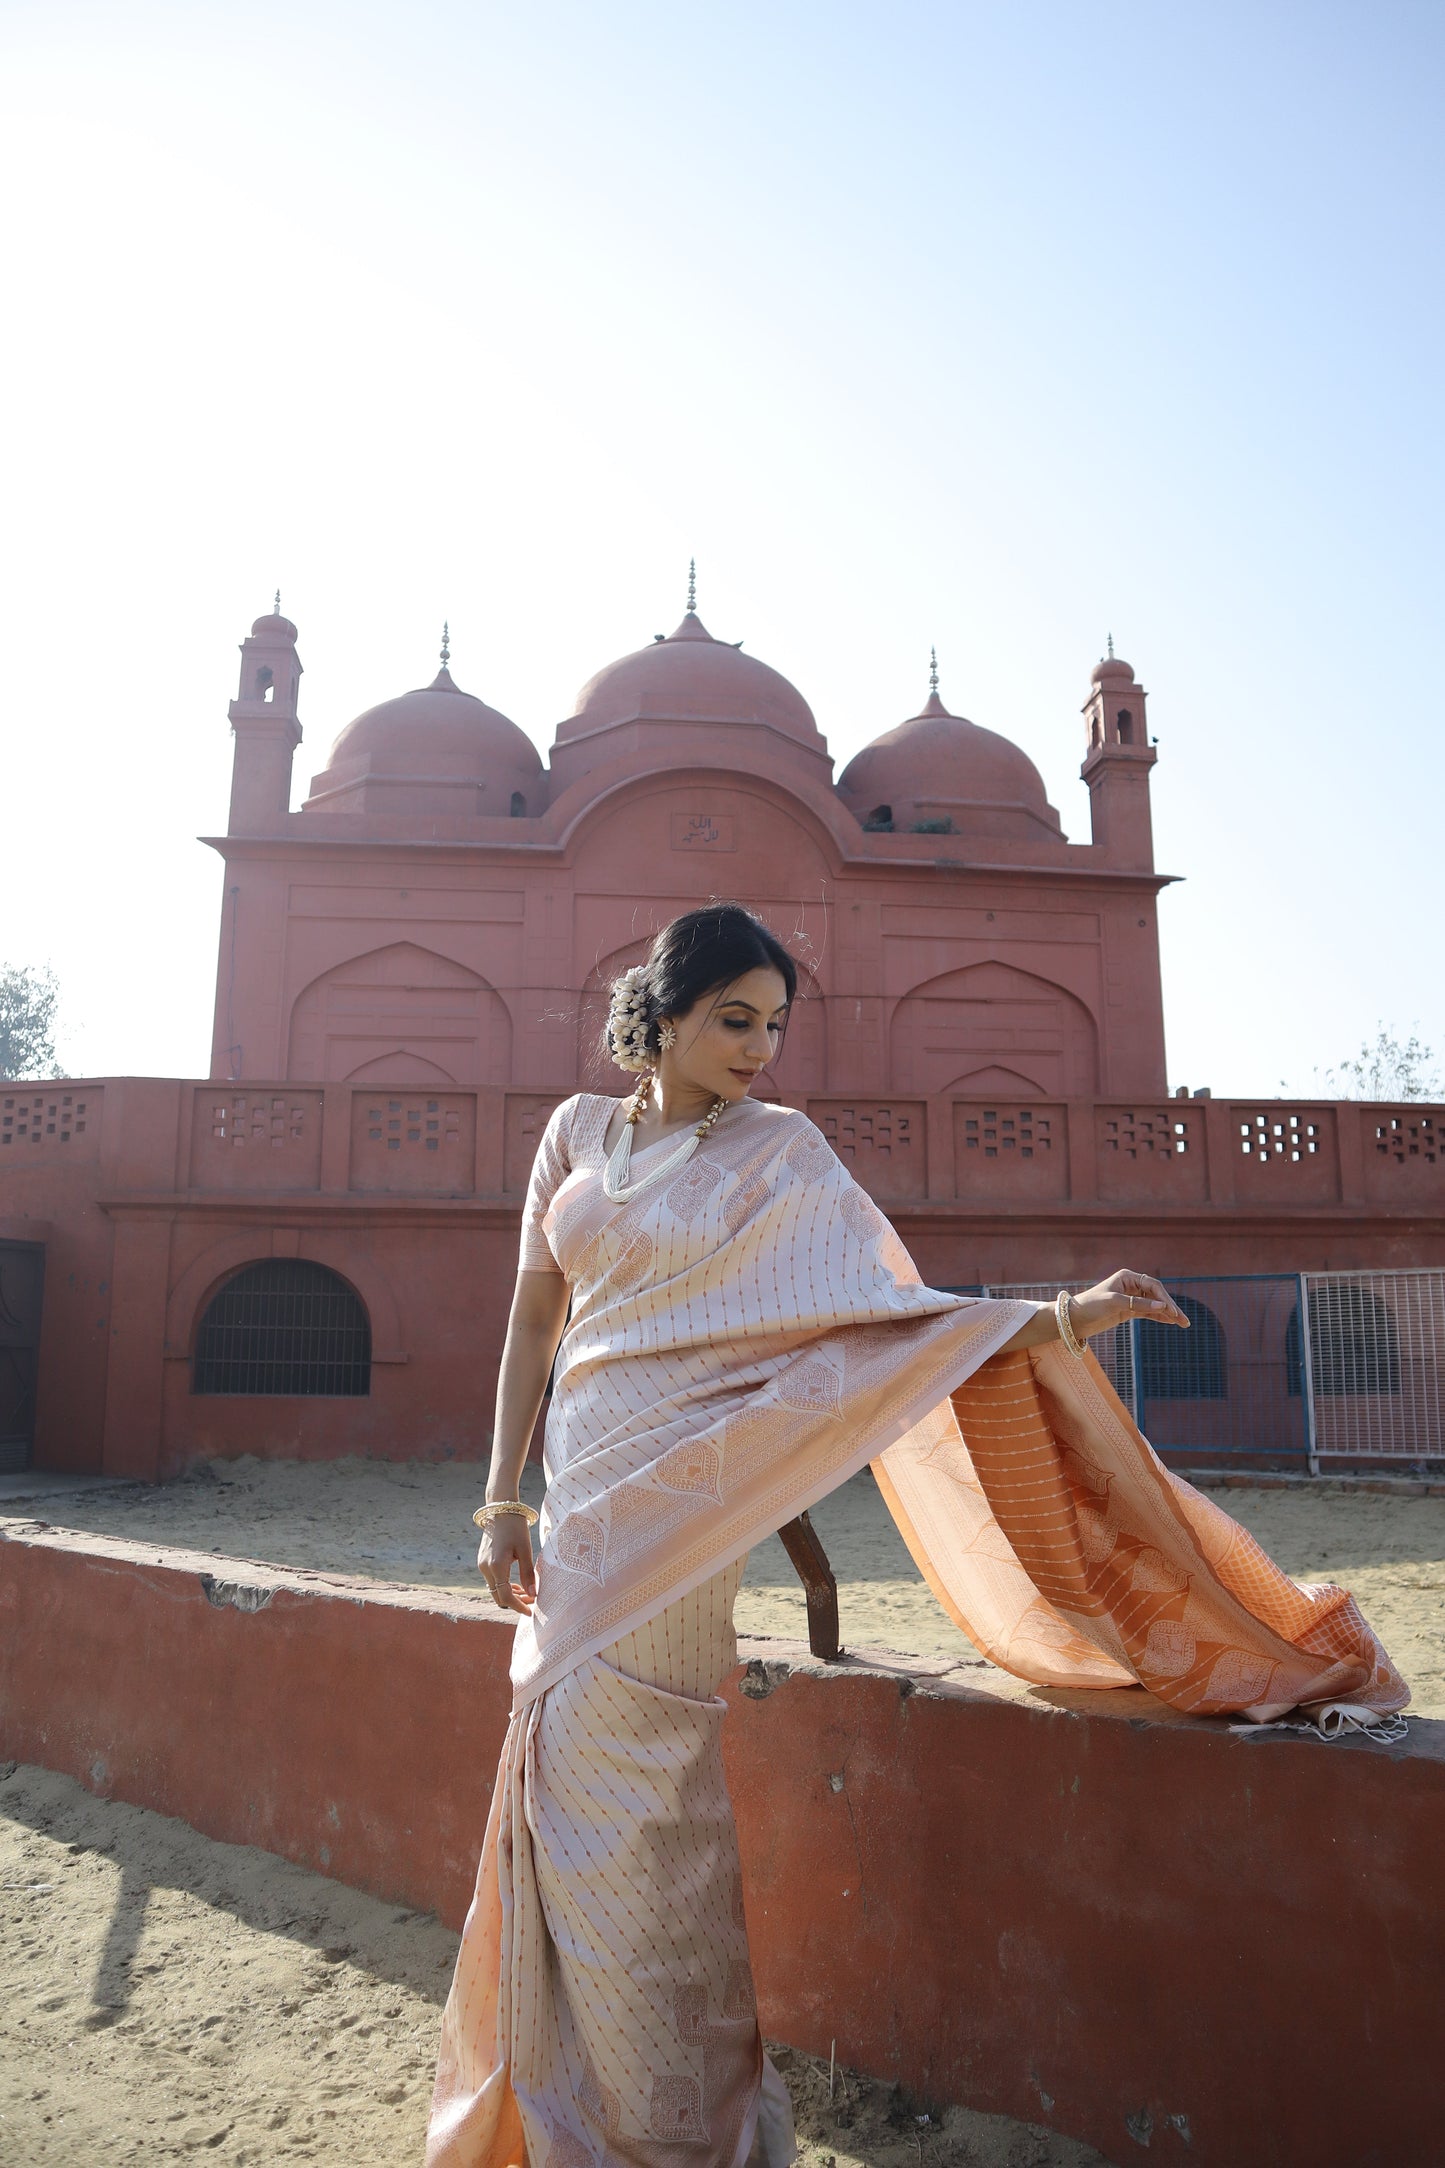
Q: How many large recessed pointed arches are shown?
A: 3